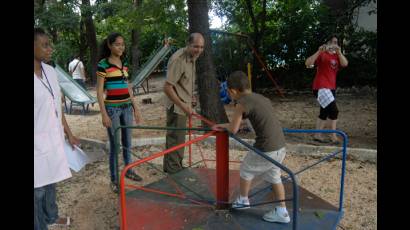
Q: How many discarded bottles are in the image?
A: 0